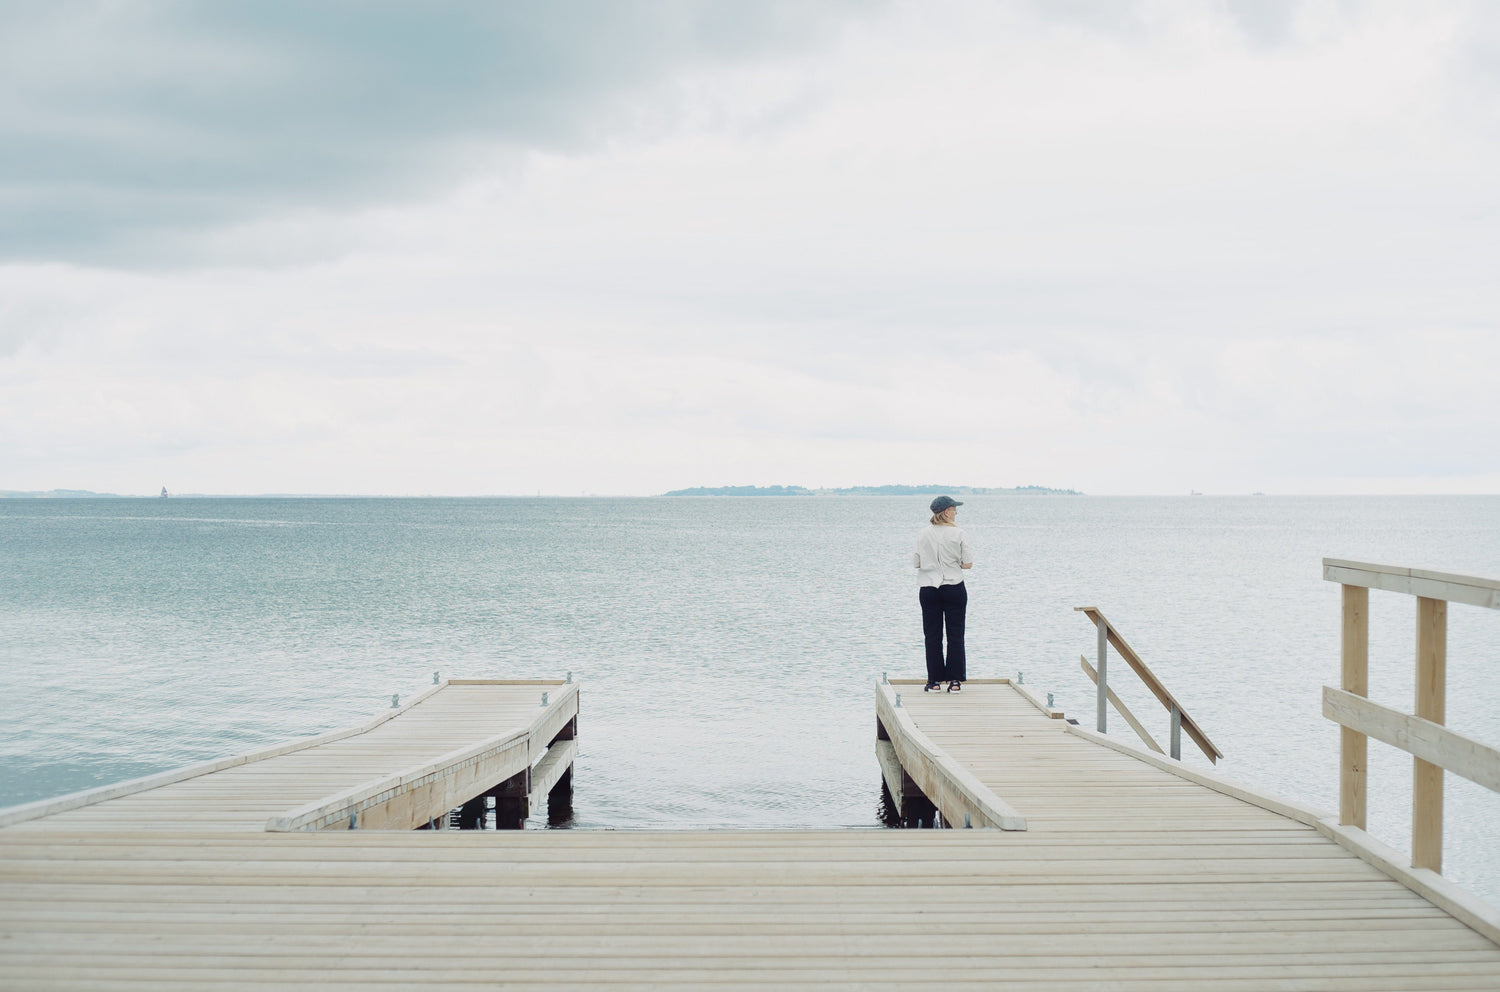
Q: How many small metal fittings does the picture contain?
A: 8